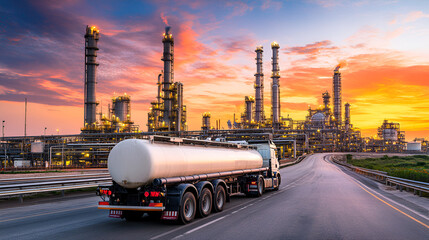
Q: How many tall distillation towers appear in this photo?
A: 5